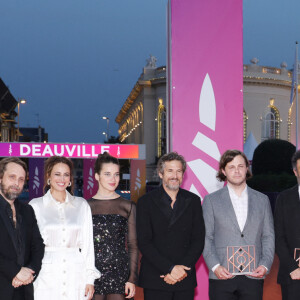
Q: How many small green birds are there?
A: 0